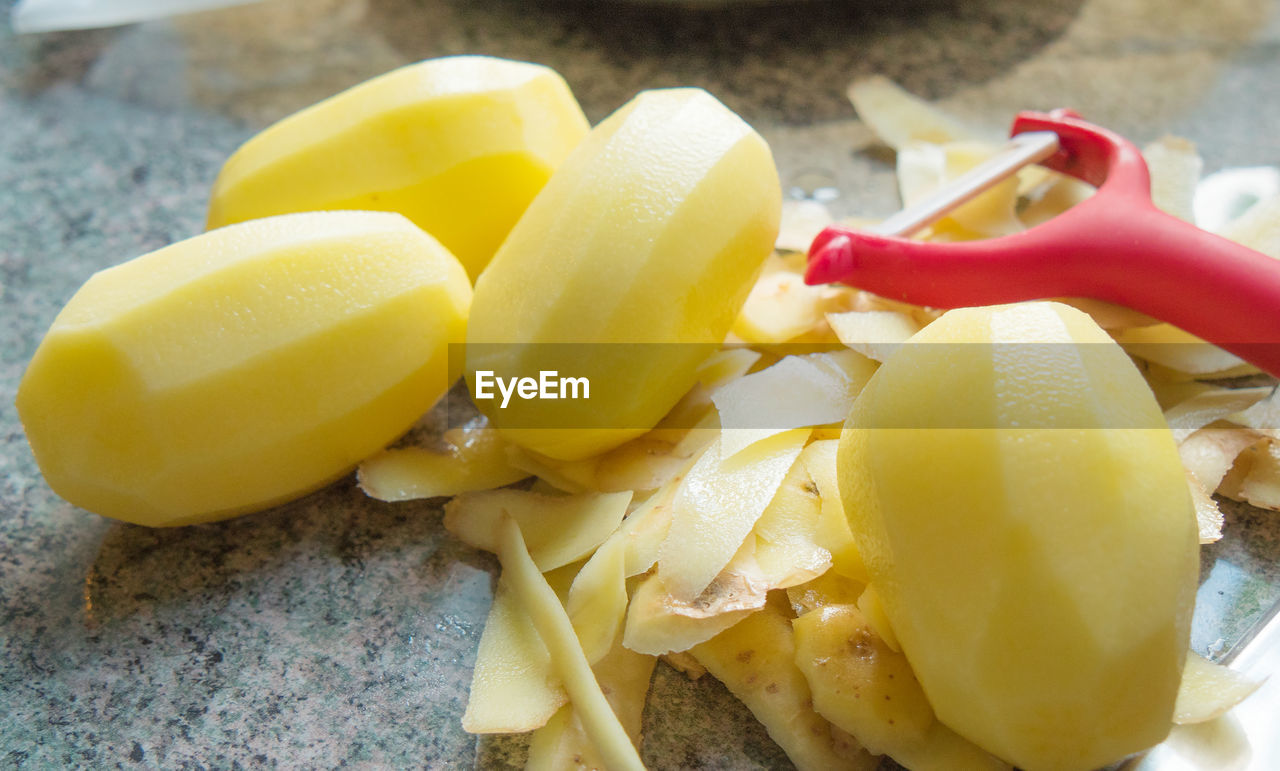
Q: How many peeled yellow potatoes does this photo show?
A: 4